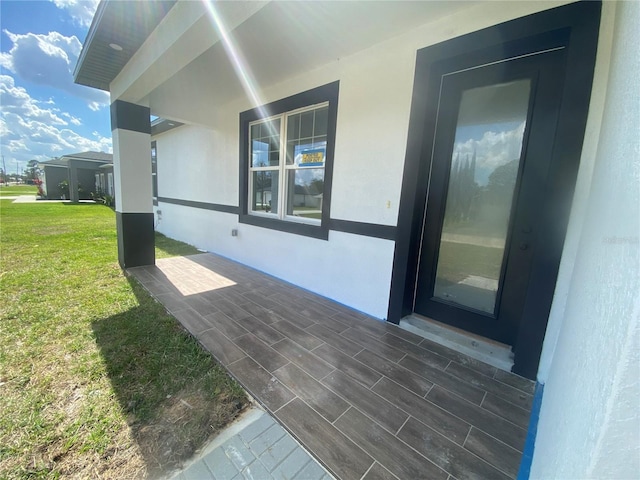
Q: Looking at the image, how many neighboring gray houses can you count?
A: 1